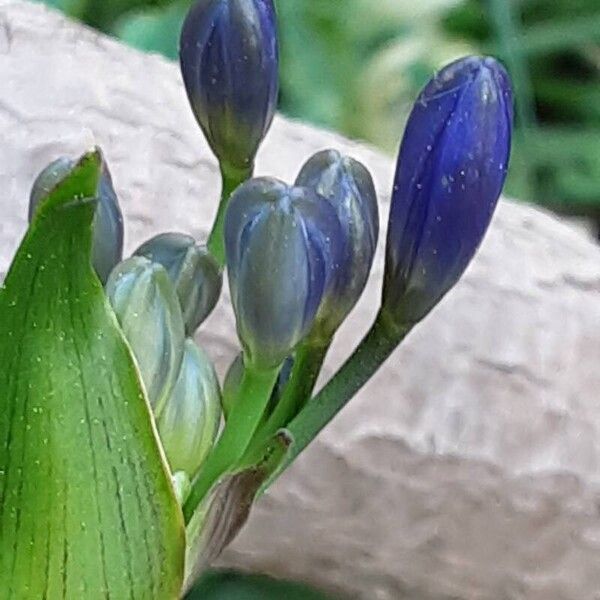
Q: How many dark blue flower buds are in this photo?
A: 2